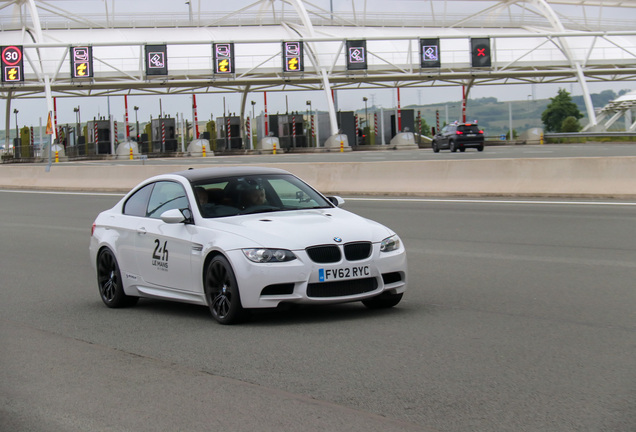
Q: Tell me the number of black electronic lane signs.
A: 8